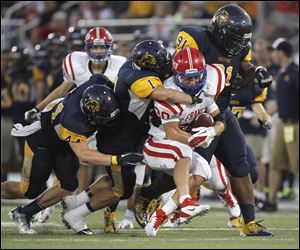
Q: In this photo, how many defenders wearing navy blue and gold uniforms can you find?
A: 3